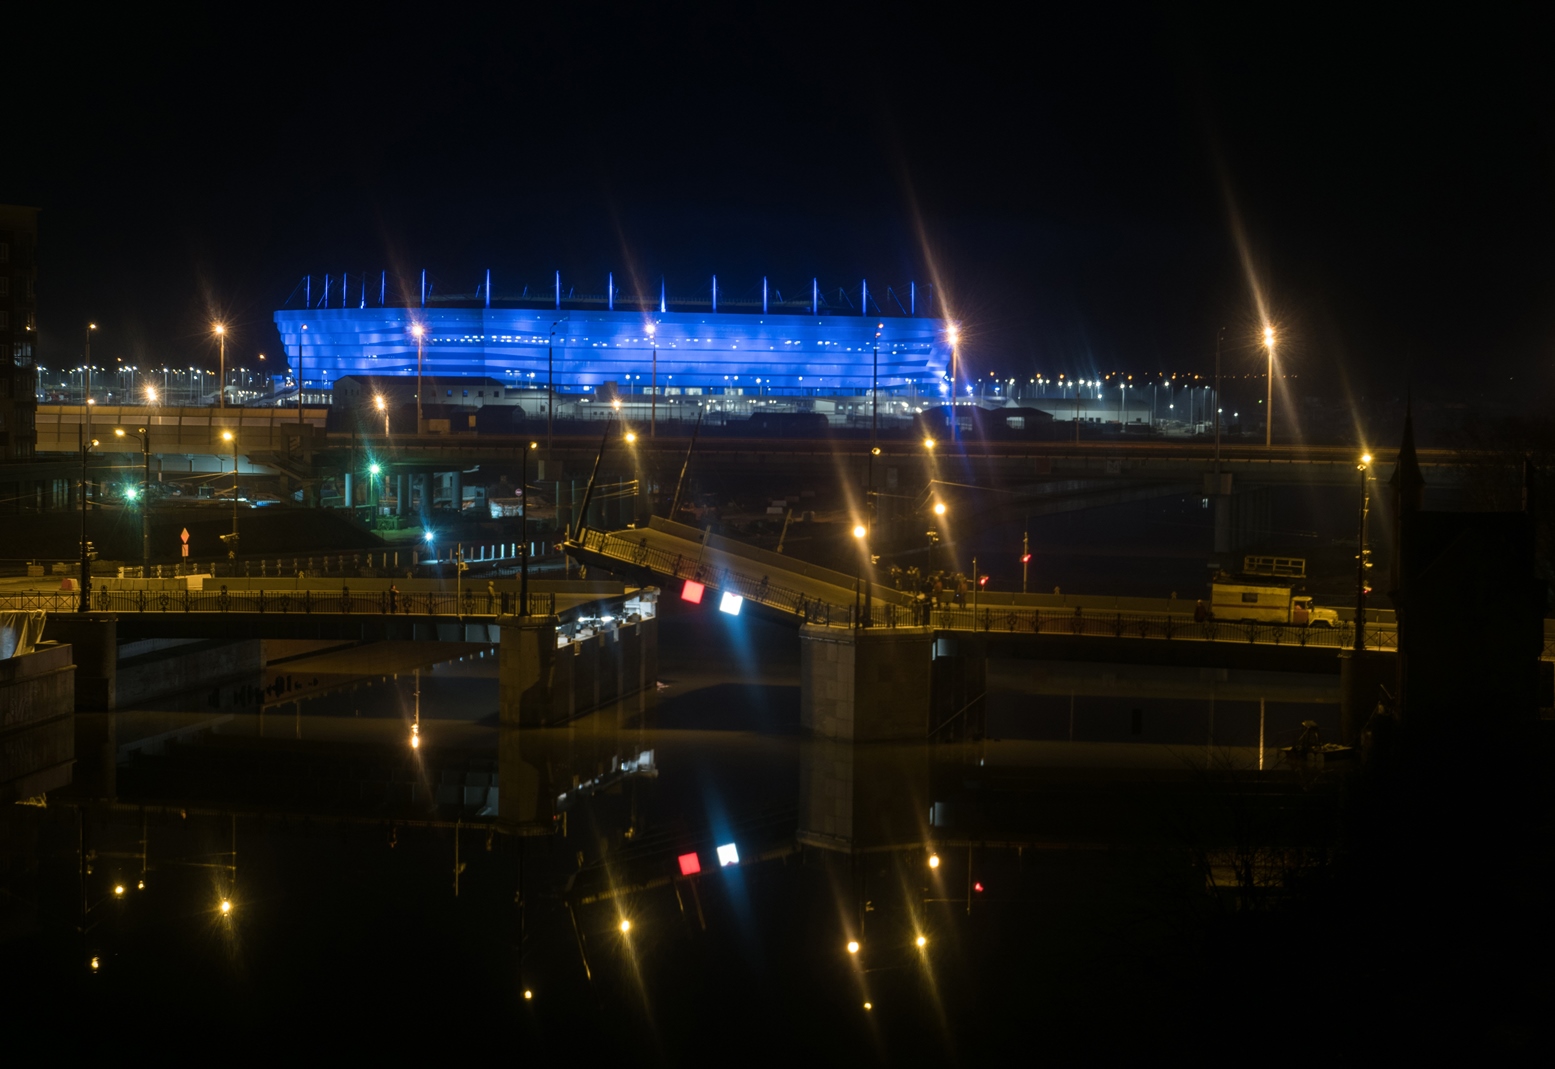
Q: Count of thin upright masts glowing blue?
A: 15